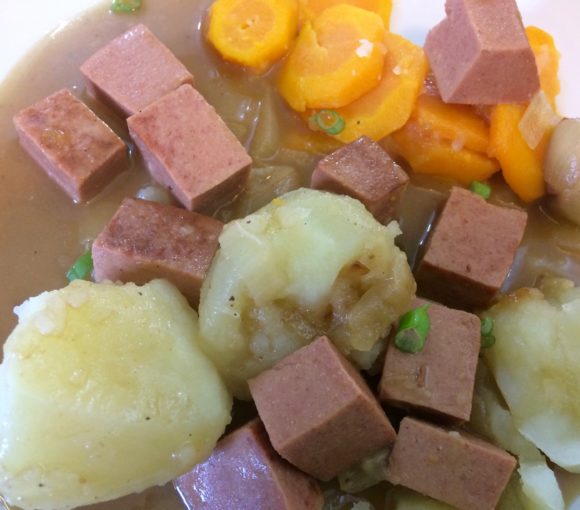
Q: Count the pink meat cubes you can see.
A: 11